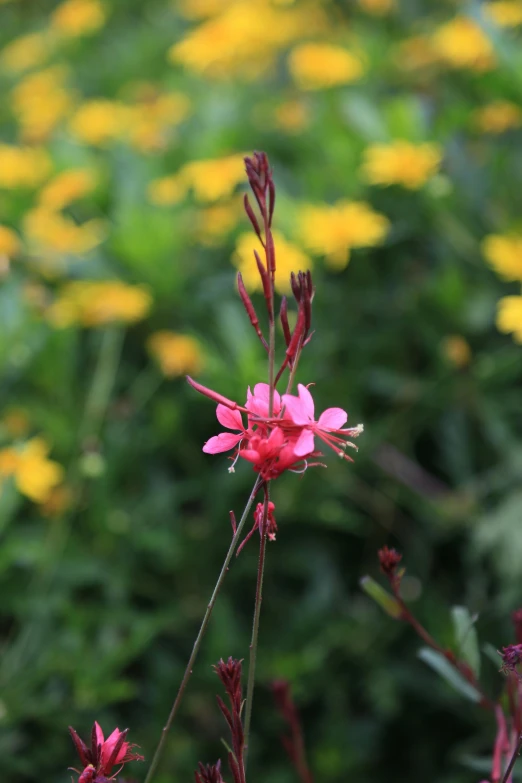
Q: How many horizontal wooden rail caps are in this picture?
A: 0